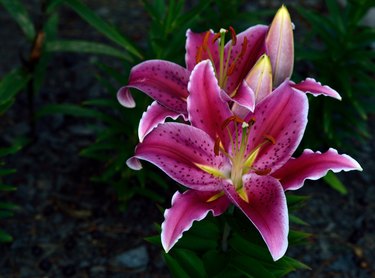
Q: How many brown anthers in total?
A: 12